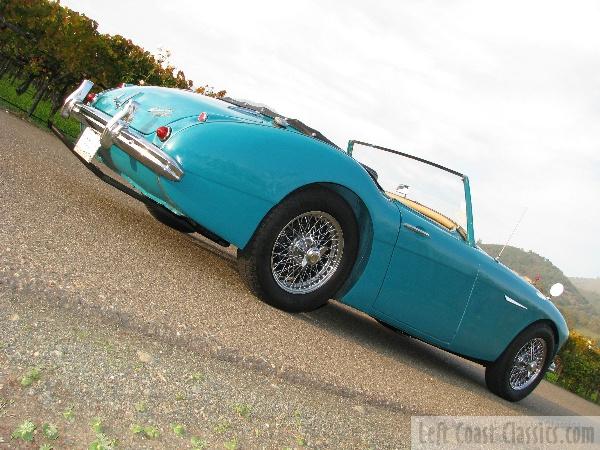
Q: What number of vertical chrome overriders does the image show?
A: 2